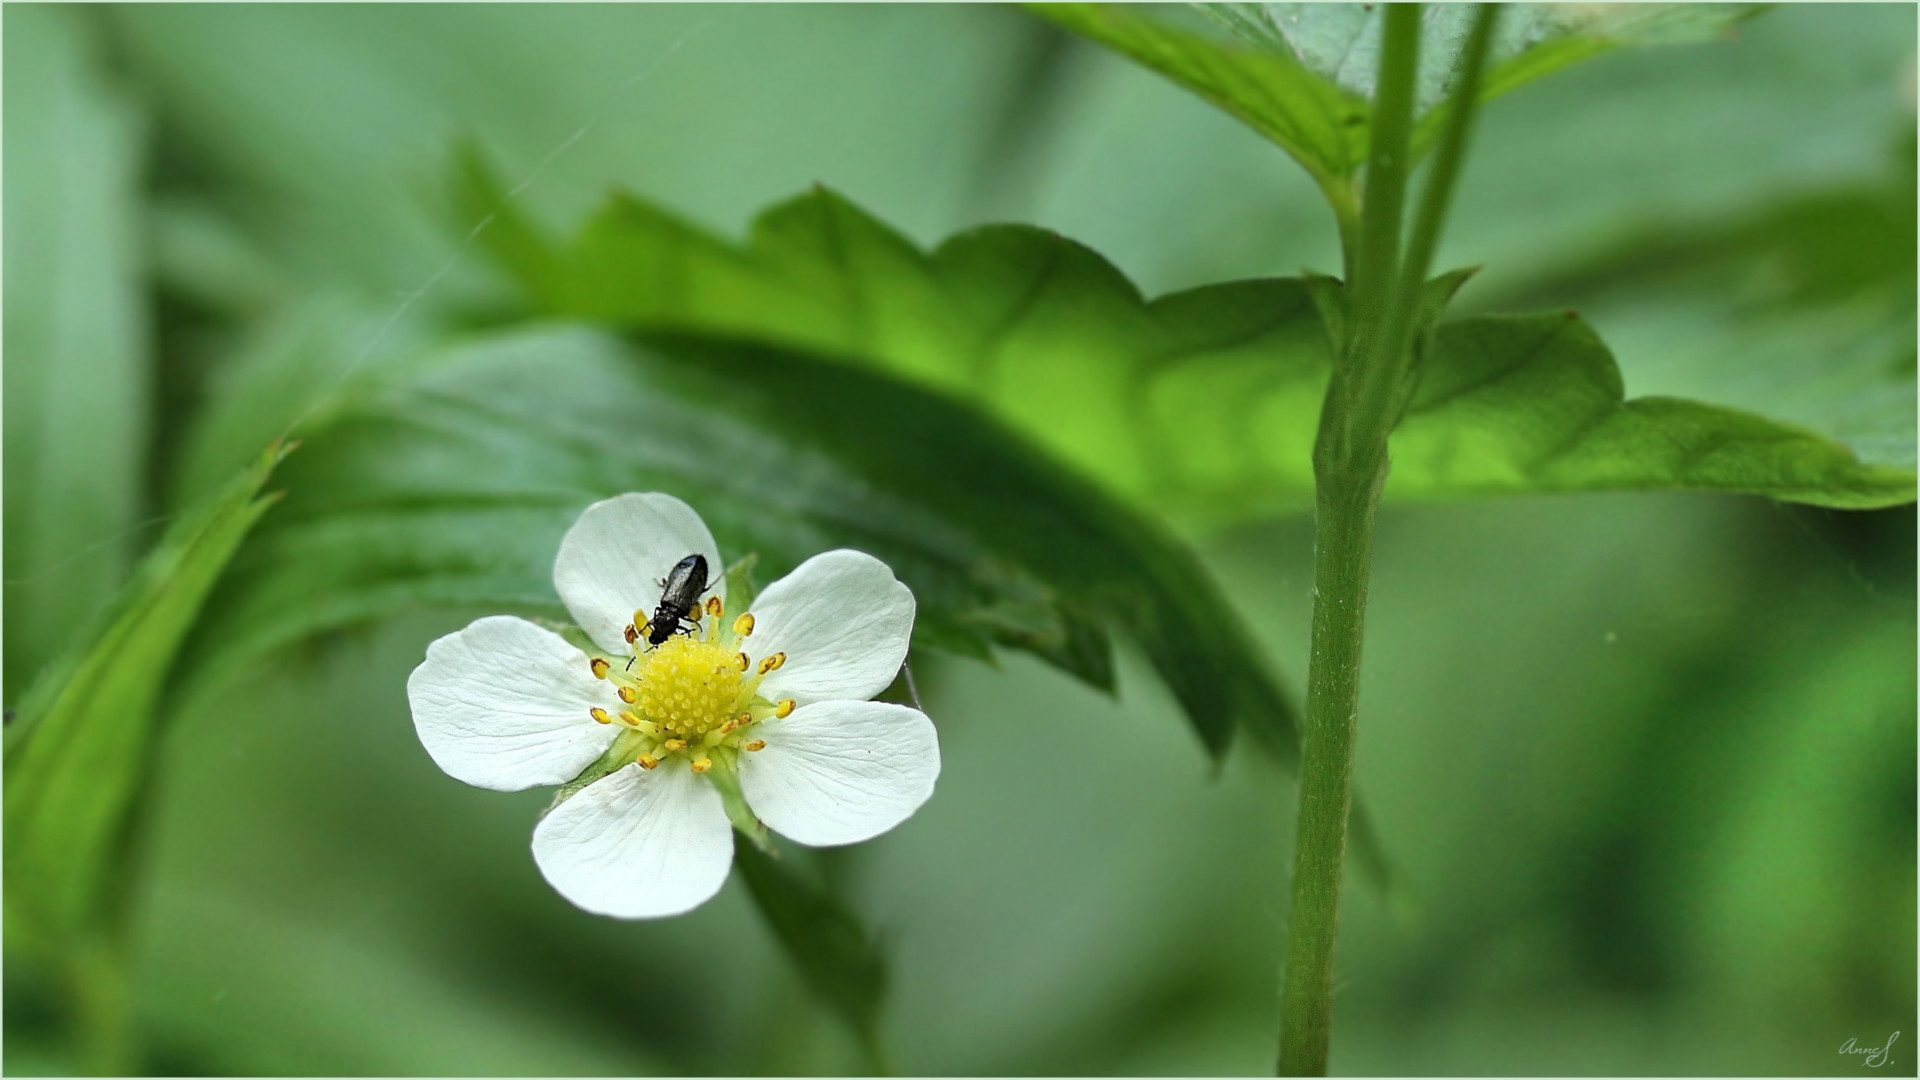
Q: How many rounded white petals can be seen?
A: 5